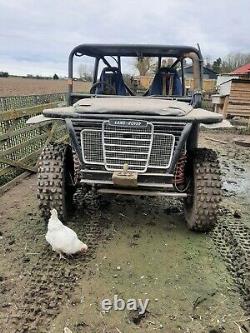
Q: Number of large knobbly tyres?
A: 2